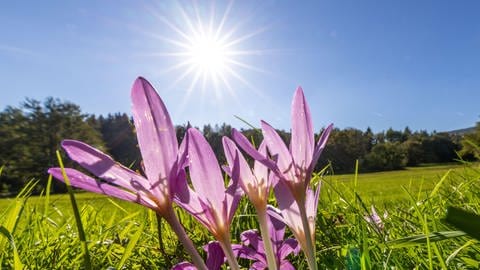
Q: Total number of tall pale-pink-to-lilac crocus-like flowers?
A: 5